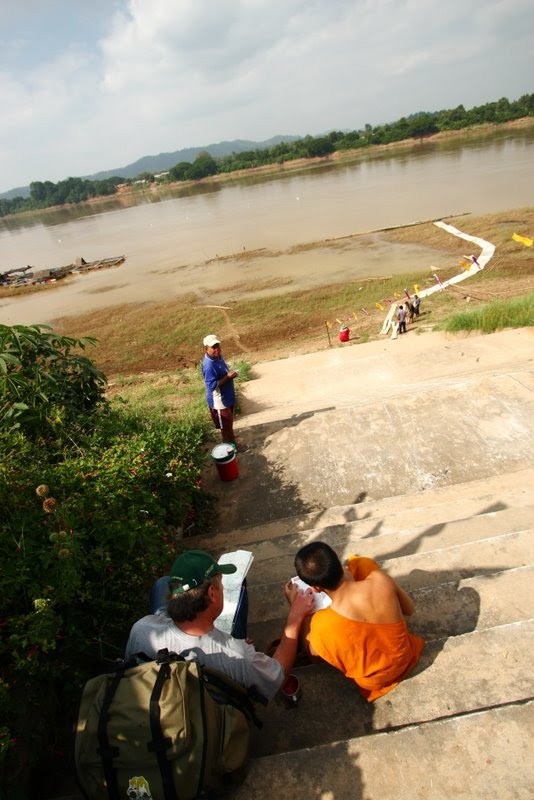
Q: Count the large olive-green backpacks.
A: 1